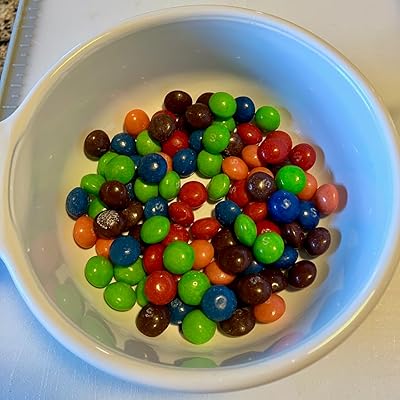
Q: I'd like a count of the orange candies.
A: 12